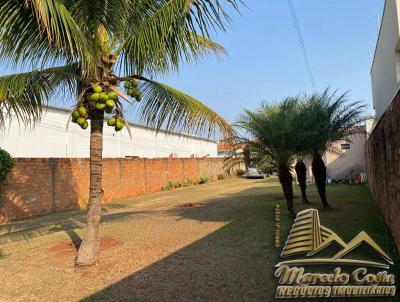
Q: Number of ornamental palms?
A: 3